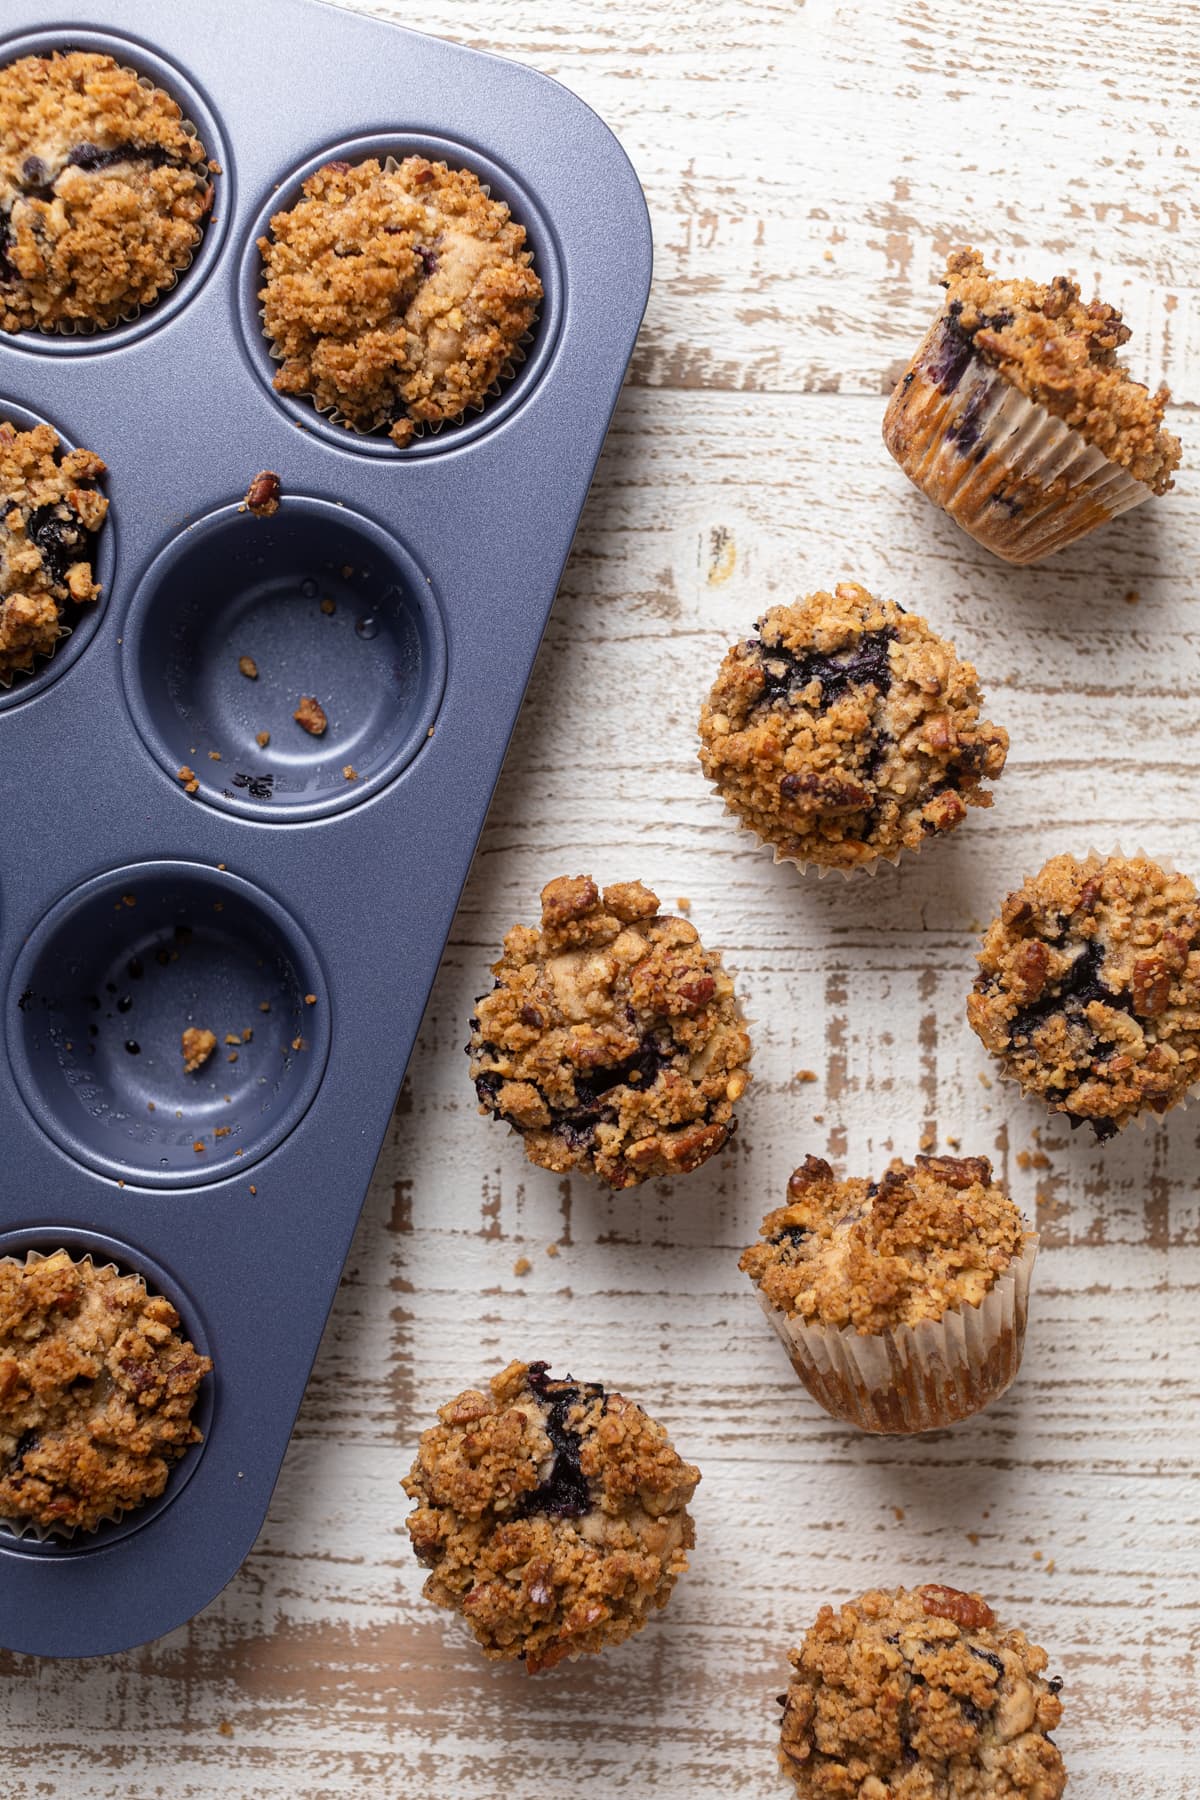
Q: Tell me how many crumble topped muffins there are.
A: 11